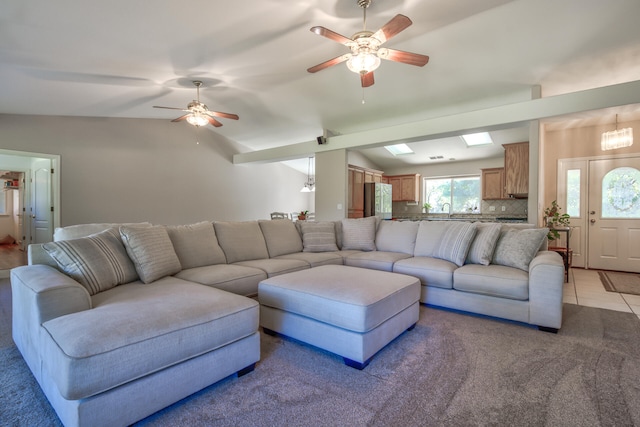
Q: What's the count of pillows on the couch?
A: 7